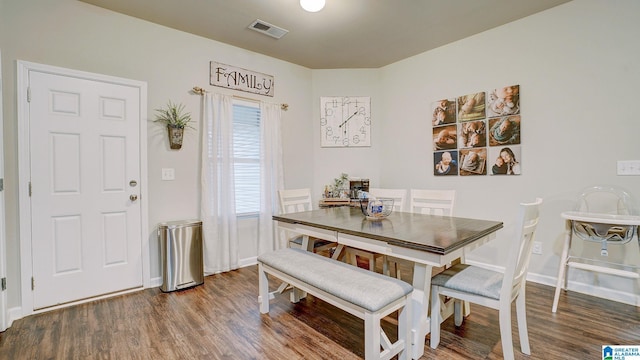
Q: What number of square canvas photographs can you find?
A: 9